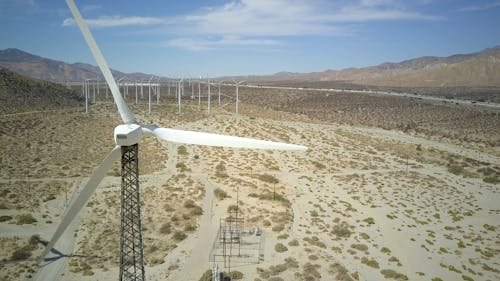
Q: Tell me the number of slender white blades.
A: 3